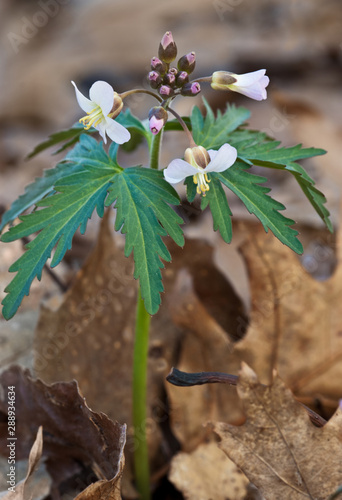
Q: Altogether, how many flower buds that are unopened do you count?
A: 10